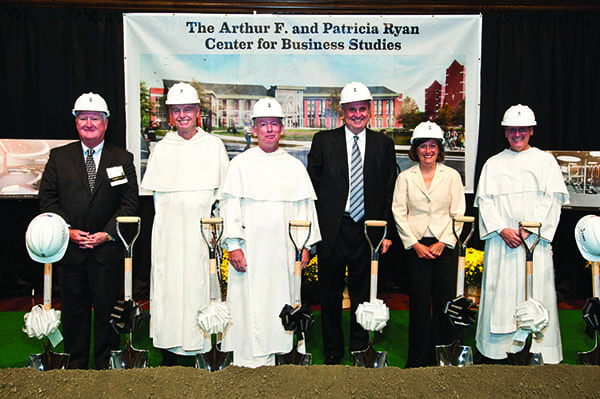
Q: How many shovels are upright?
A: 8